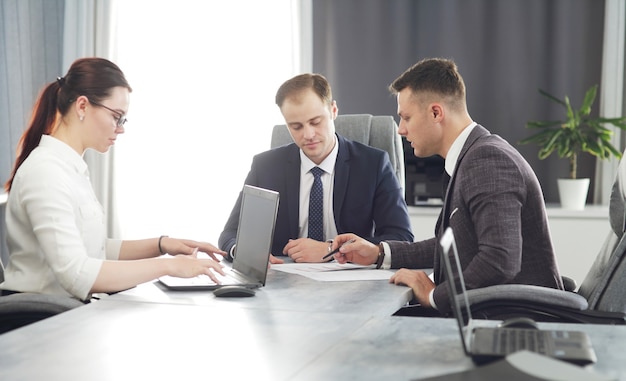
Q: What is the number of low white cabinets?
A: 1